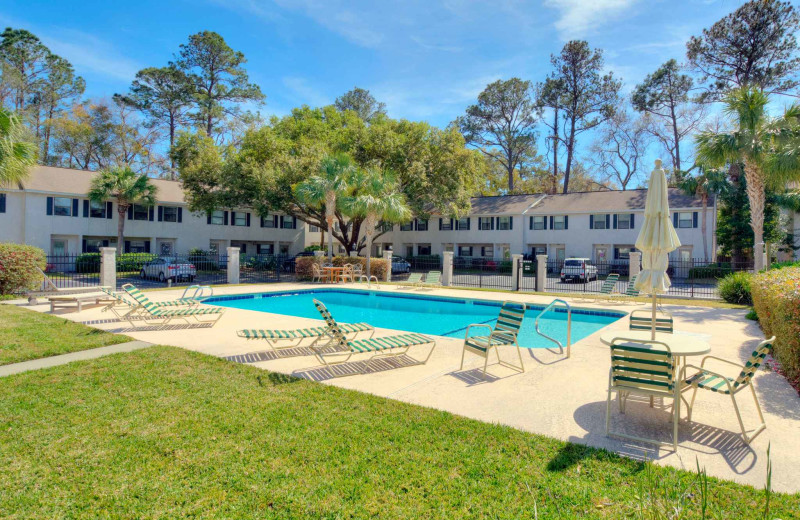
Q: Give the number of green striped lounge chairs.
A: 8